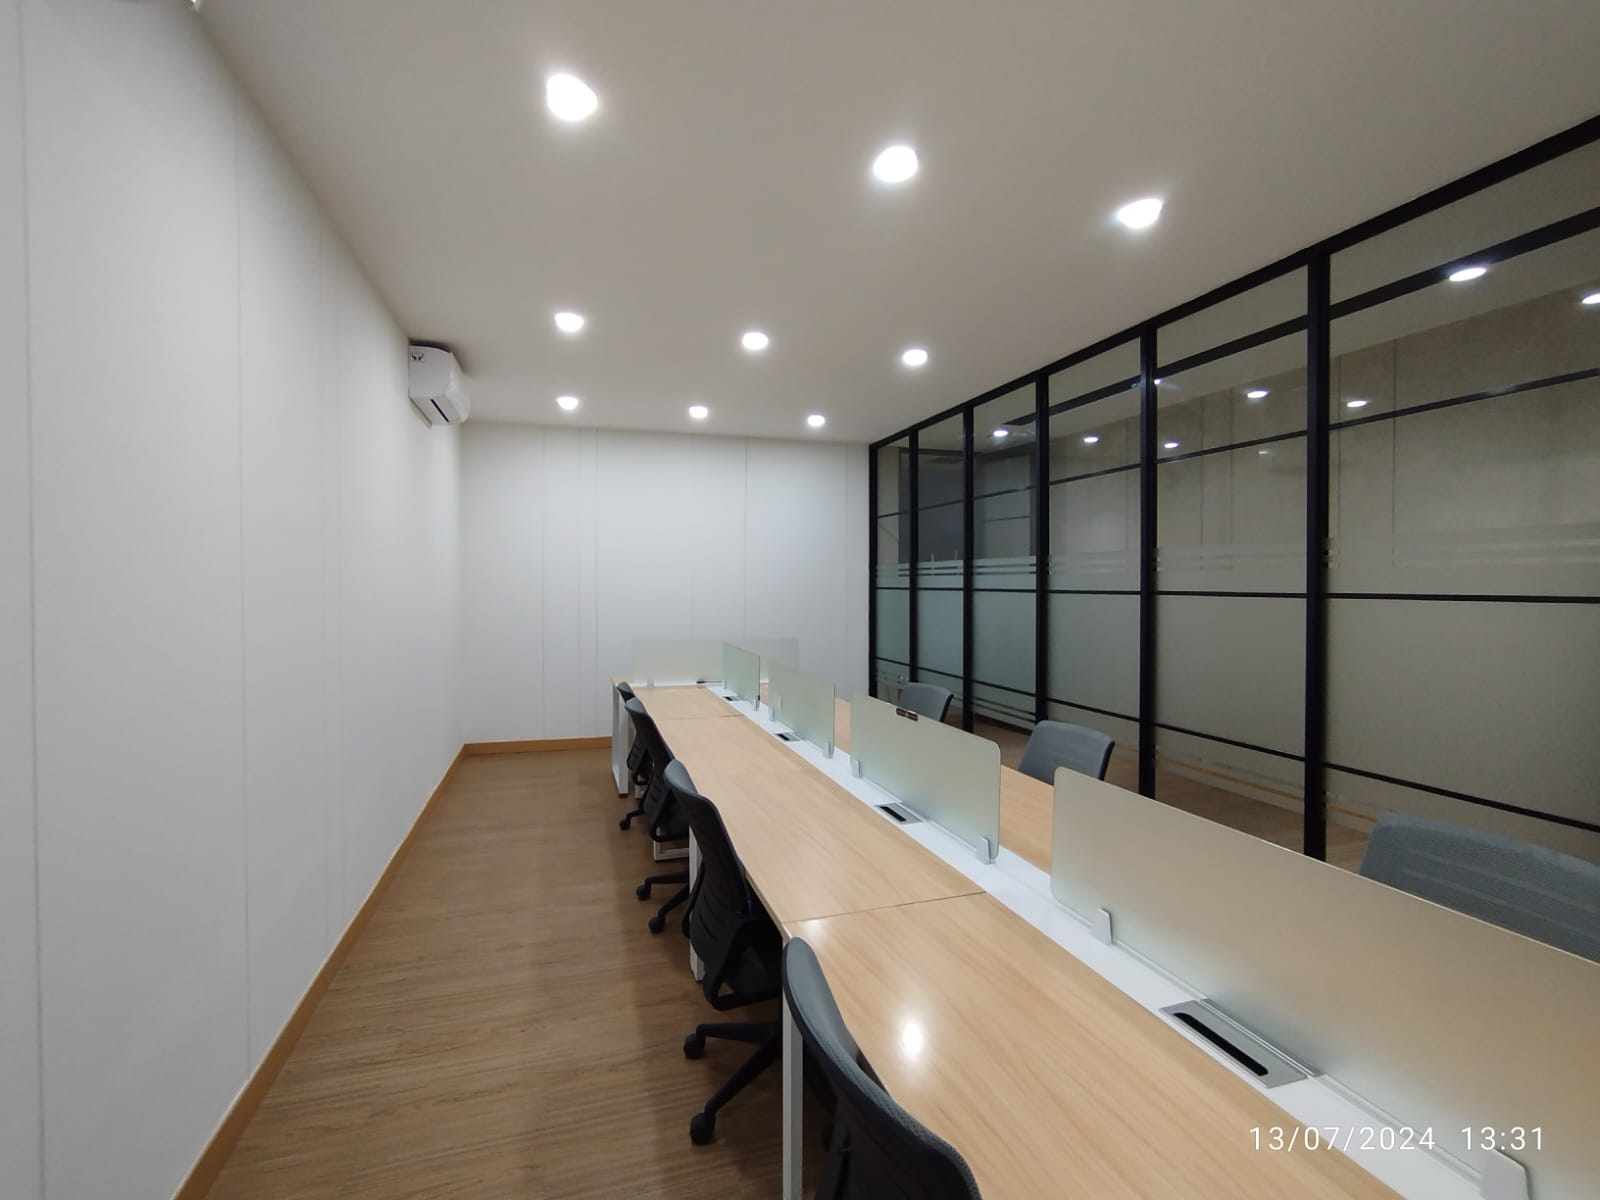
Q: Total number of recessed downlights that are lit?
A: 9